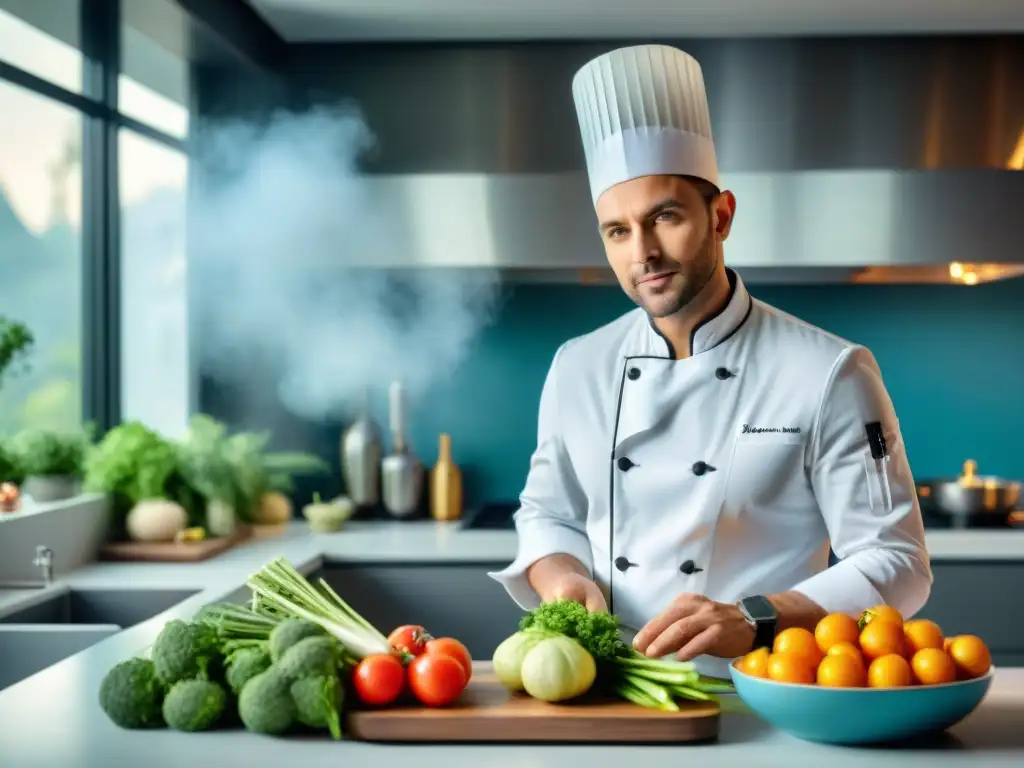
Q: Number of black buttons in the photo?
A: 6